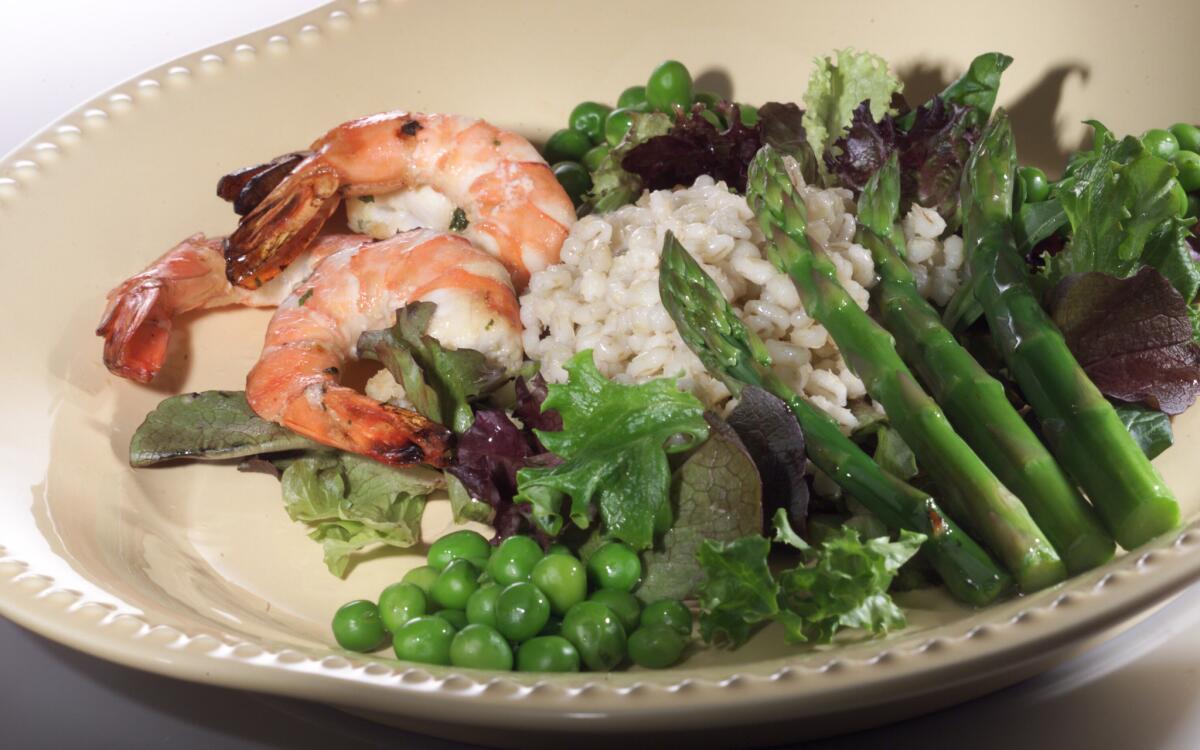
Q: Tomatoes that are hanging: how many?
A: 0